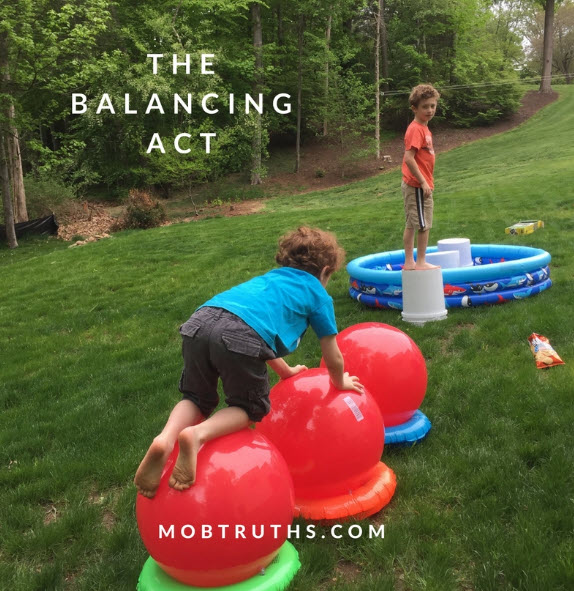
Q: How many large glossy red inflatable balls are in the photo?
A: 3